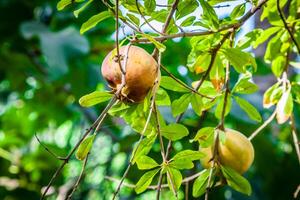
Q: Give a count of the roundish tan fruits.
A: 2